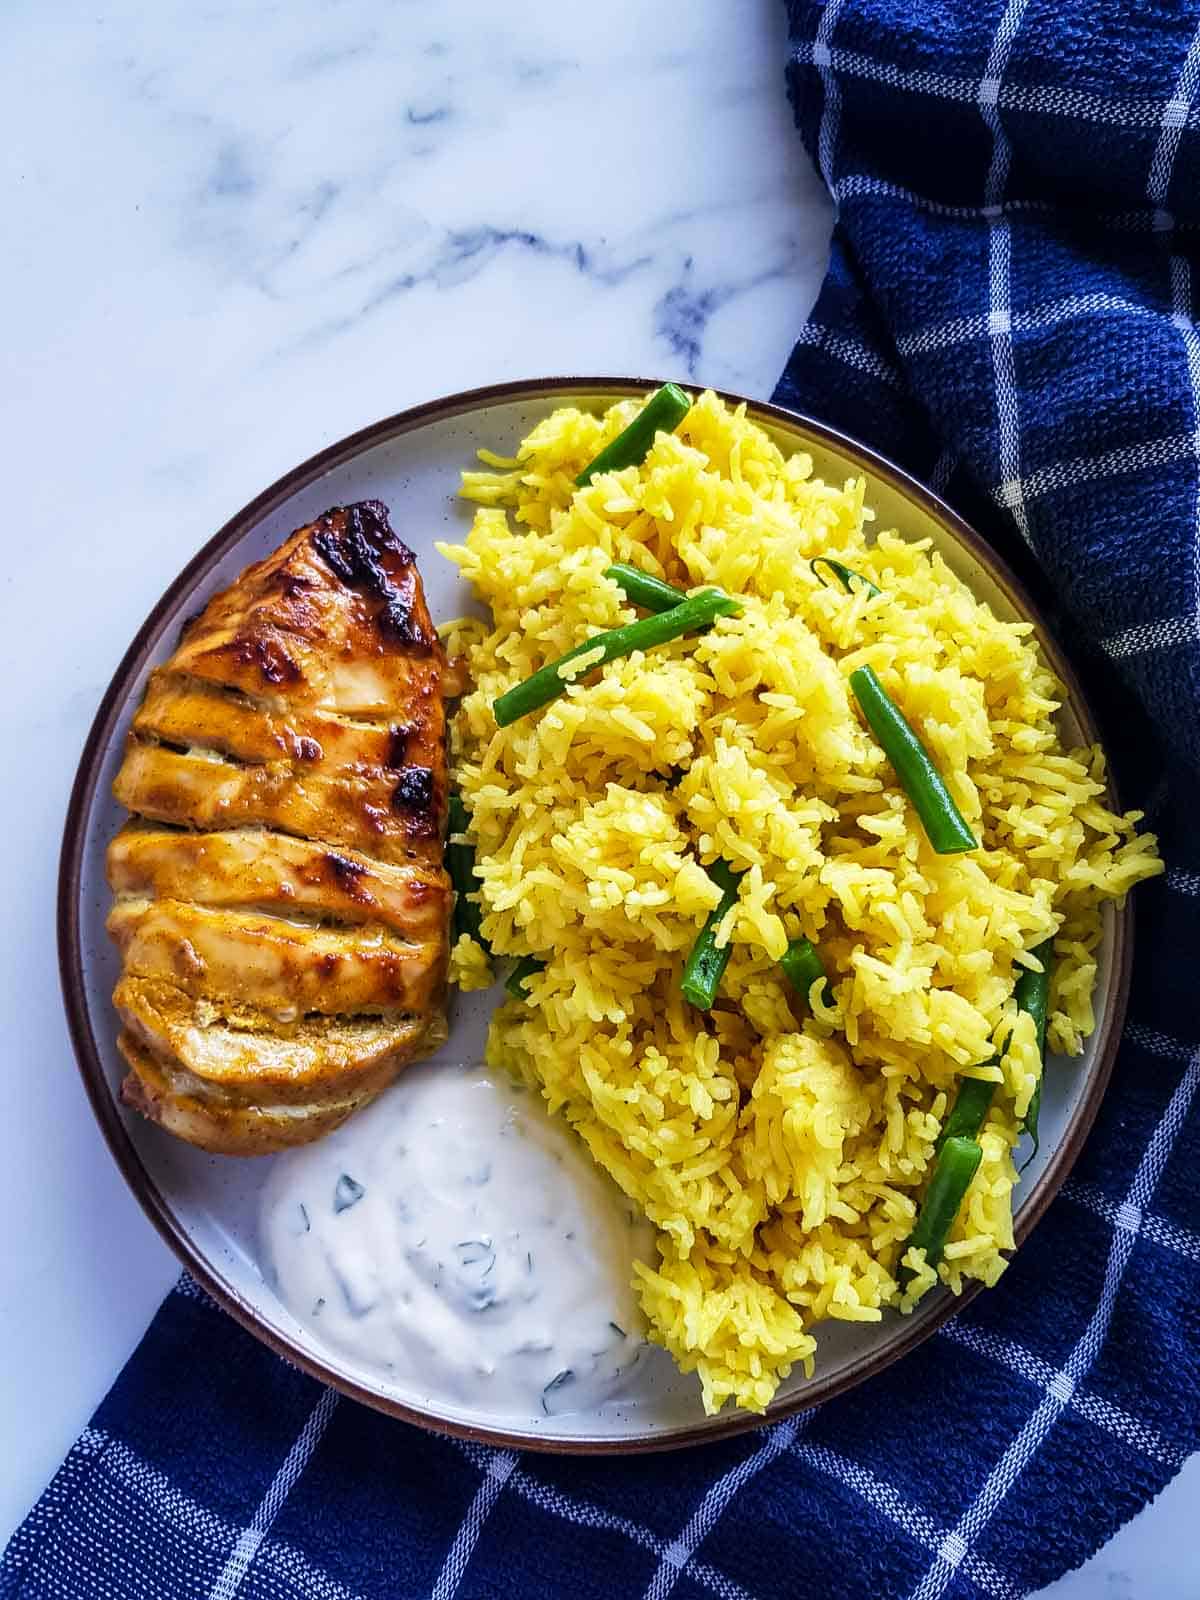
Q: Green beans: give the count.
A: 12